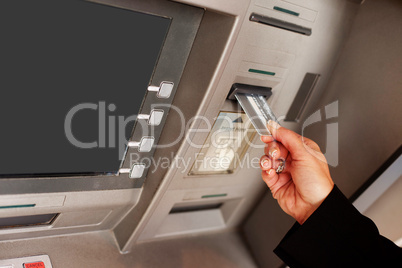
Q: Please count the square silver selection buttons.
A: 4